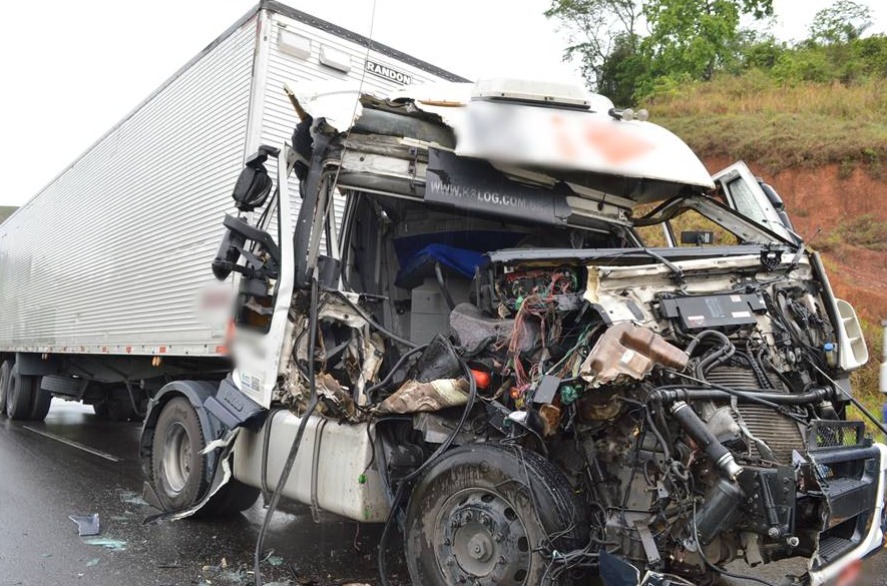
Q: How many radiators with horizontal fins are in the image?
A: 1